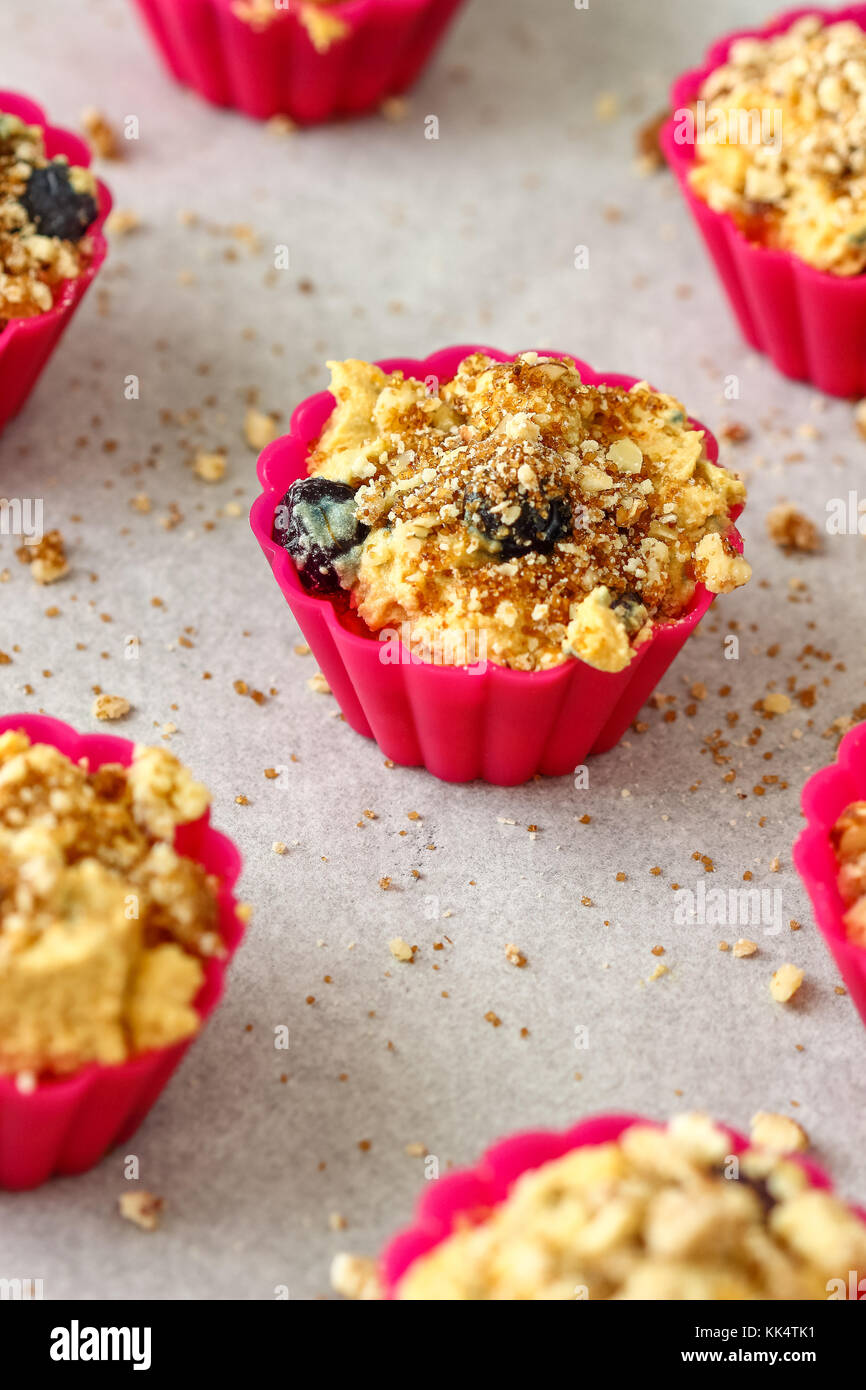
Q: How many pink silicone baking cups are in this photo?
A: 7